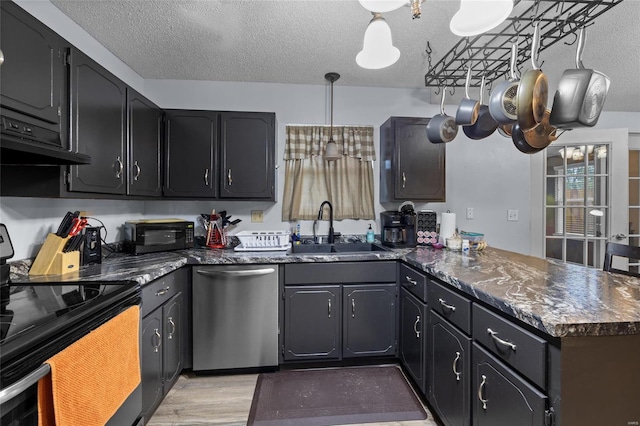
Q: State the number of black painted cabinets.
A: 13